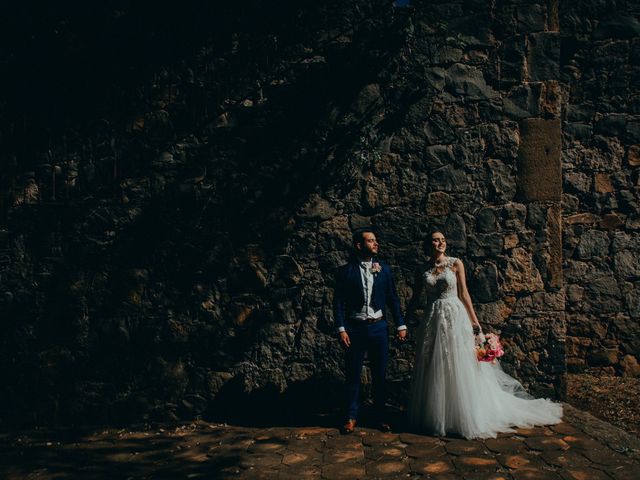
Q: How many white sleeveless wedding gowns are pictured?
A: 1